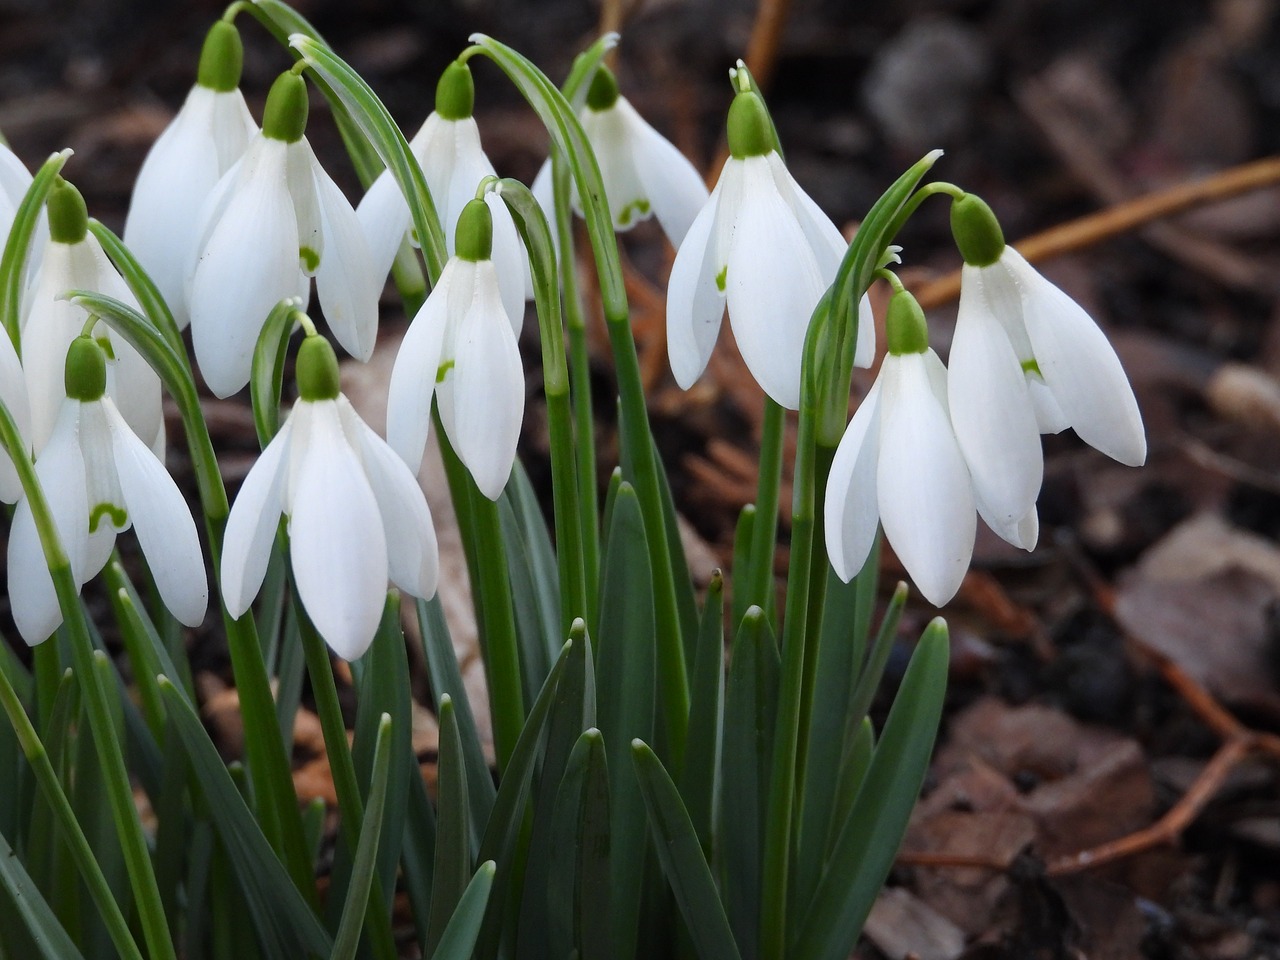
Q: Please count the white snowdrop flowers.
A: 13